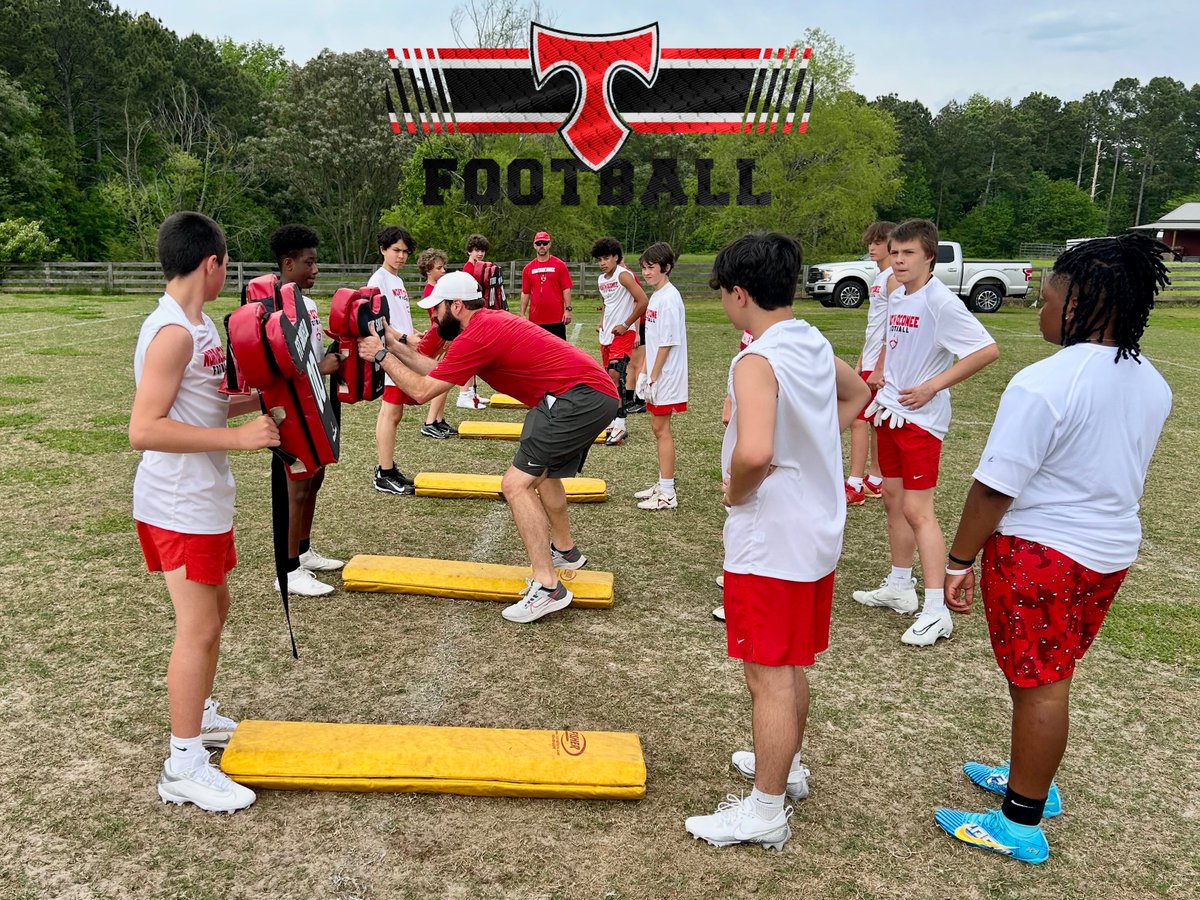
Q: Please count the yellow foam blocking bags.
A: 5